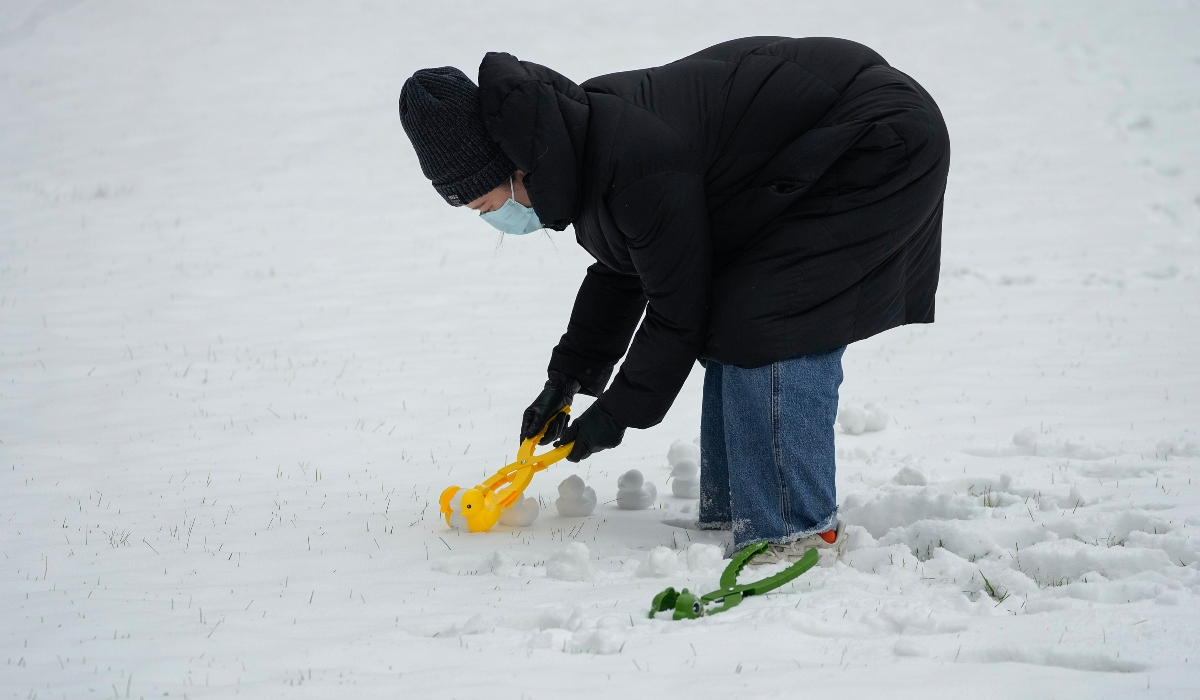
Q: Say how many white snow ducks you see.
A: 4